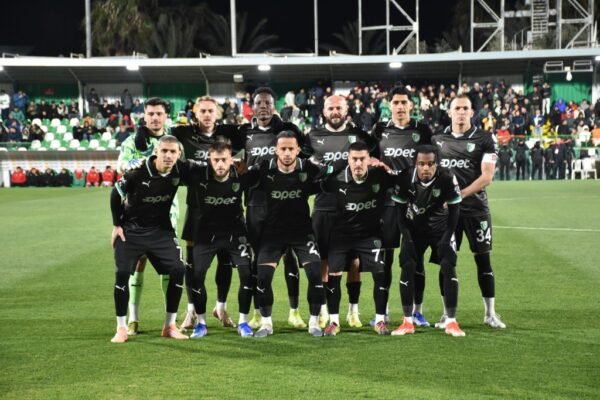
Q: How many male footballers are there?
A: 11